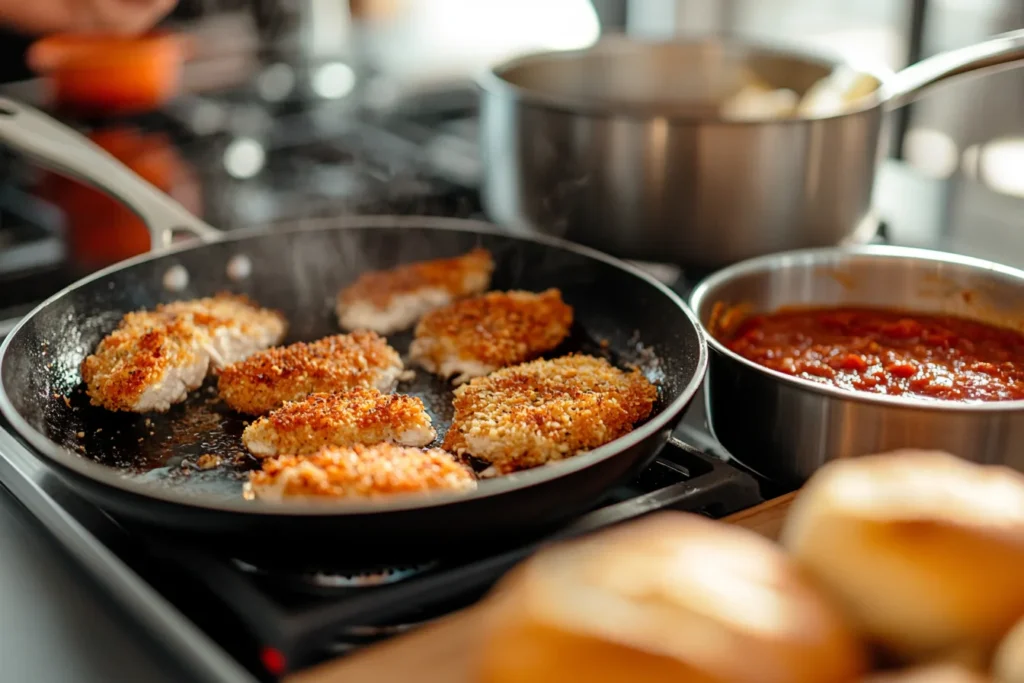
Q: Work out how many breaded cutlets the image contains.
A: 7